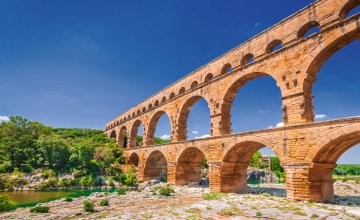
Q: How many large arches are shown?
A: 12